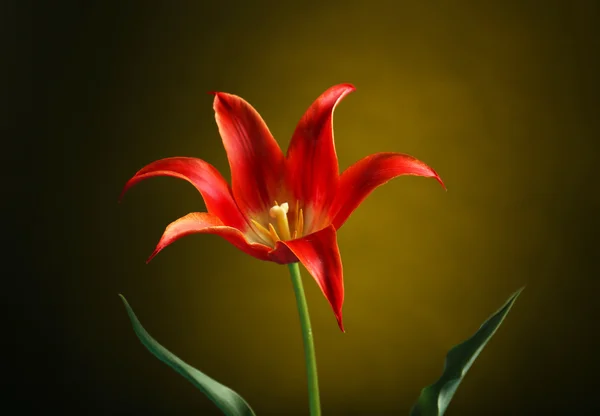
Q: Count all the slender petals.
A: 6